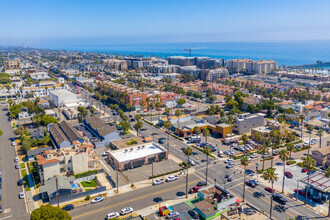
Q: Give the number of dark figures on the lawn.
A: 1